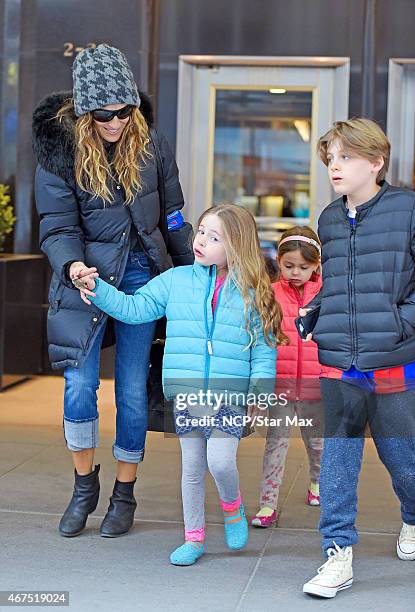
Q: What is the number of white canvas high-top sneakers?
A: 2